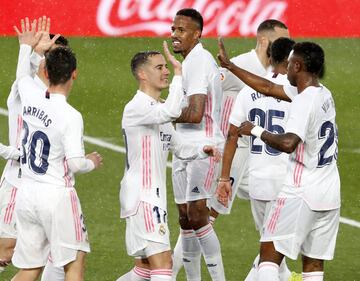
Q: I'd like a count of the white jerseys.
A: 7